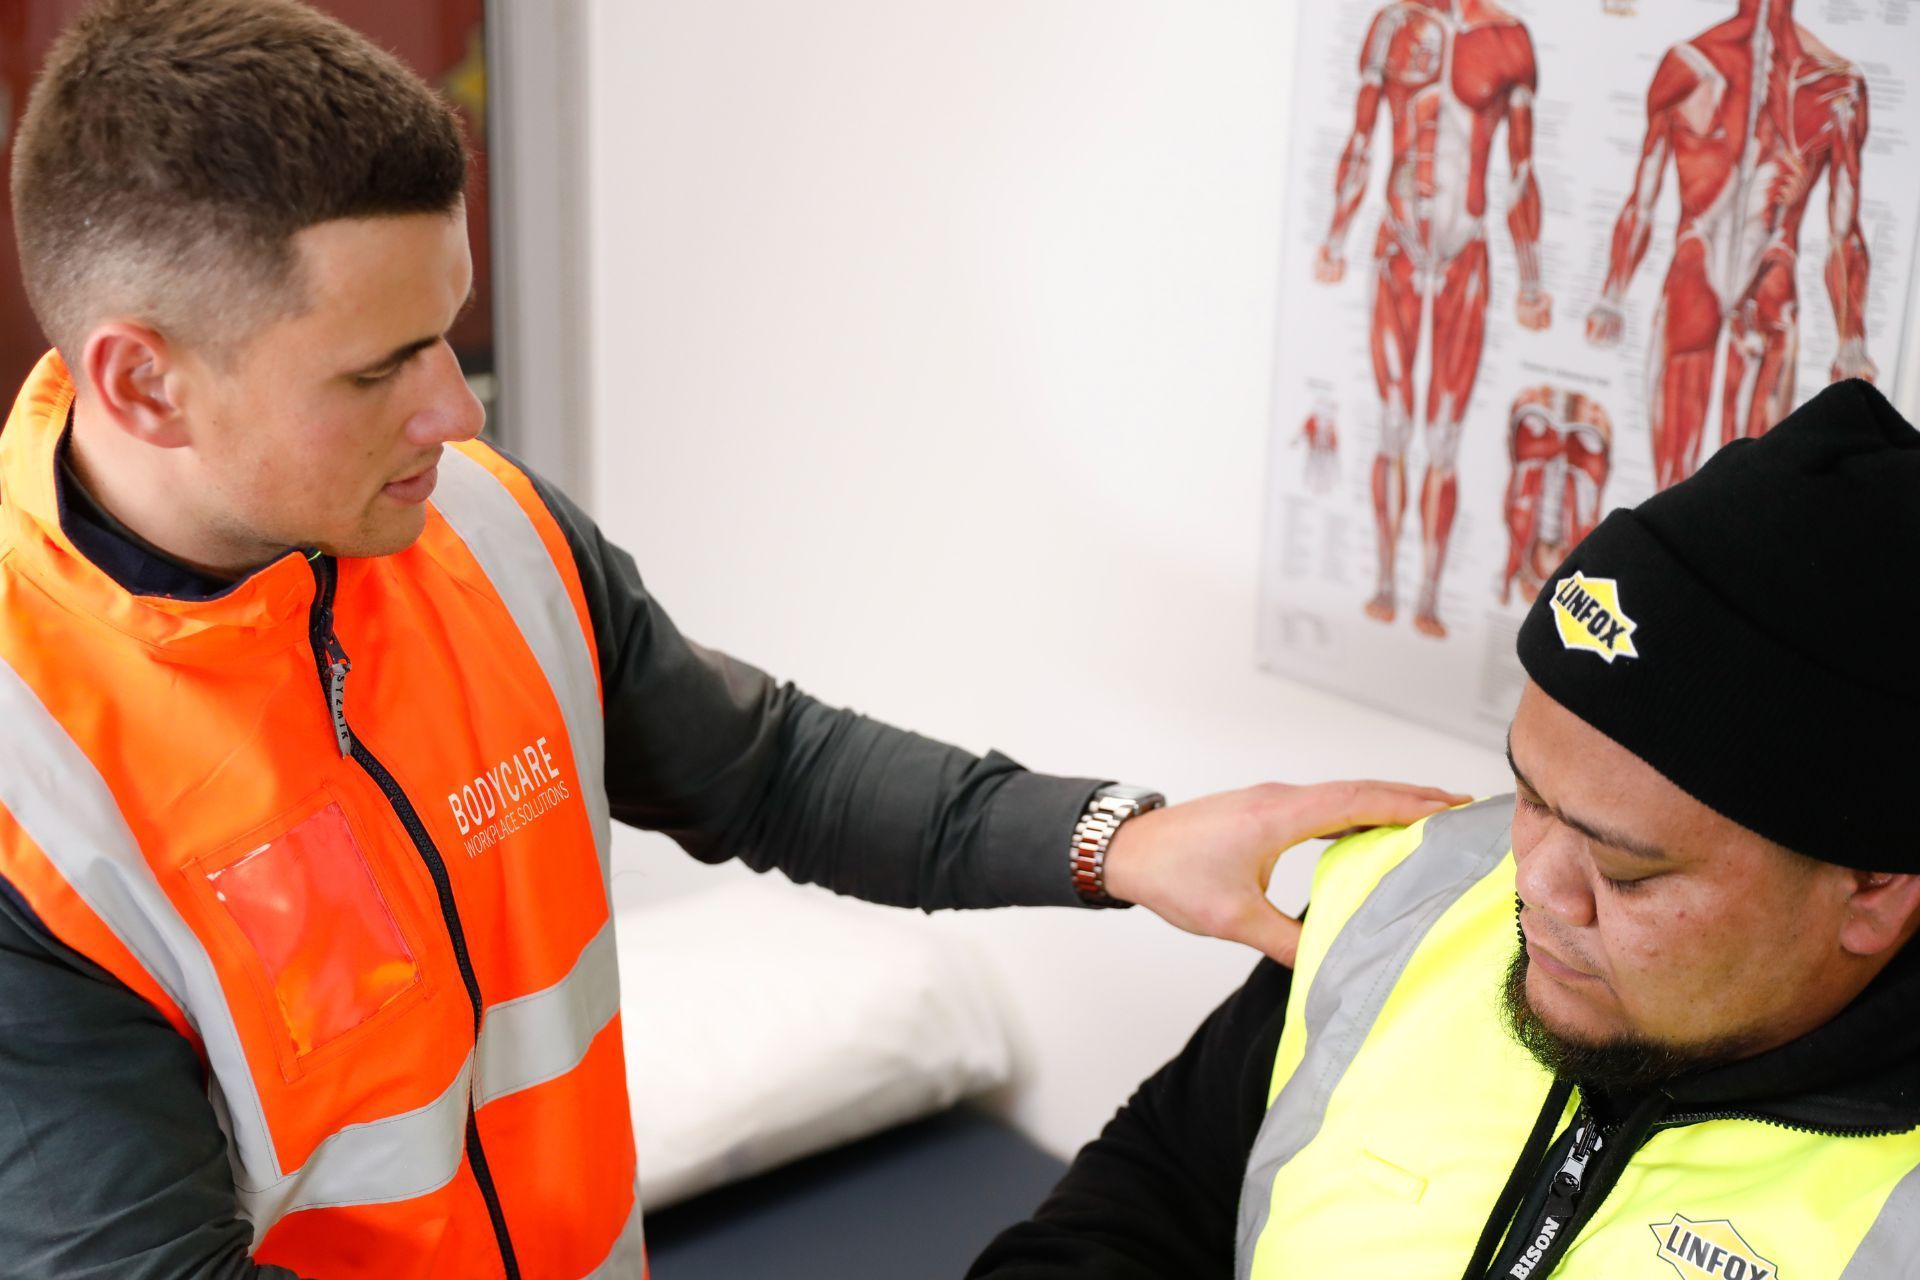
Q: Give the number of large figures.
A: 2